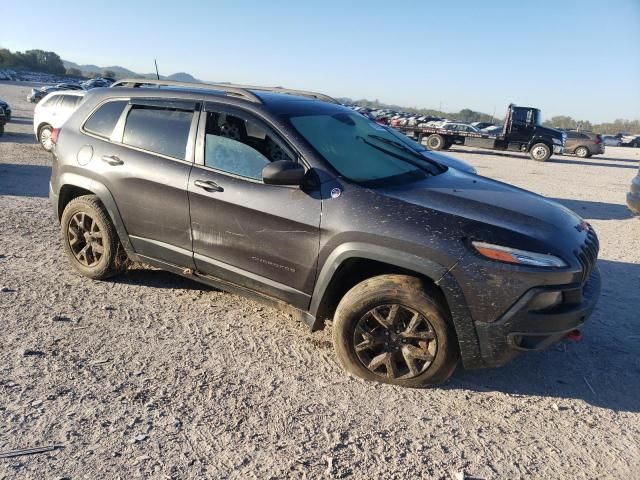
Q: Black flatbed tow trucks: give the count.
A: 1